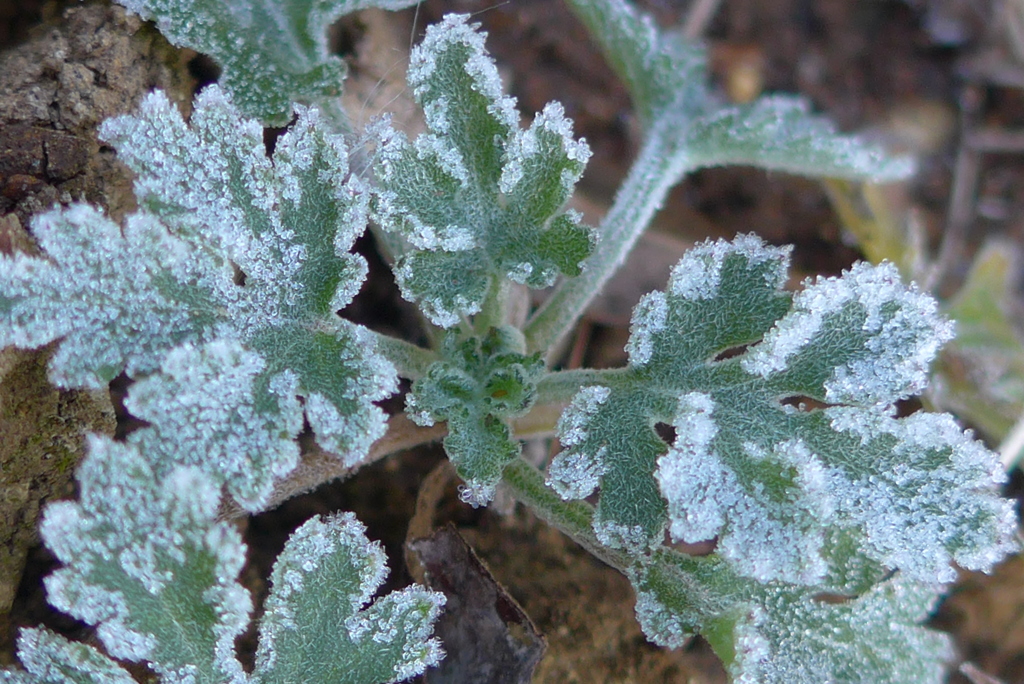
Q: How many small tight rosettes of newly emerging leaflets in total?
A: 1